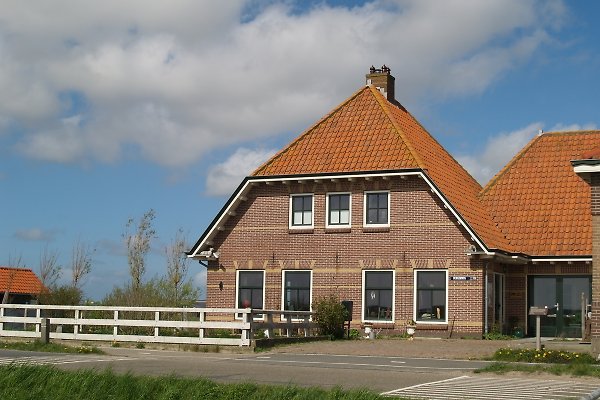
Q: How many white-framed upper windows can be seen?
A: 3